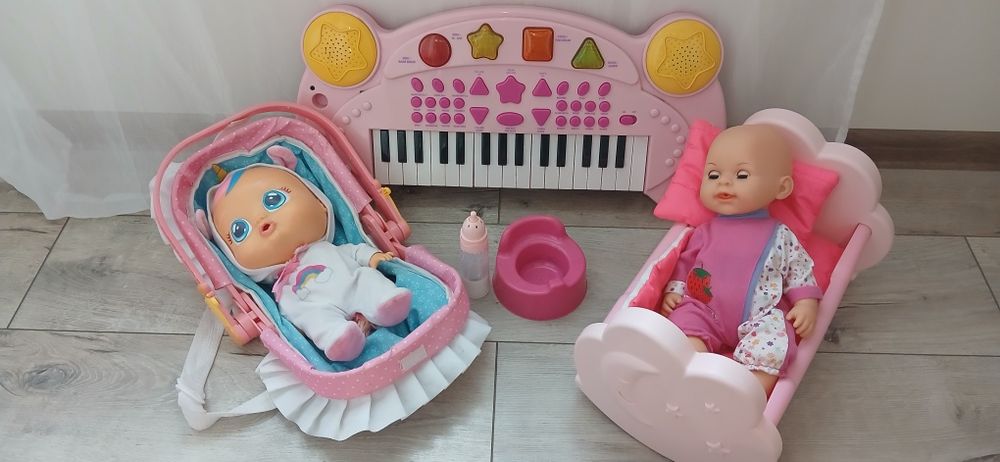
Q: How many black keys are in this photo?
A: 13